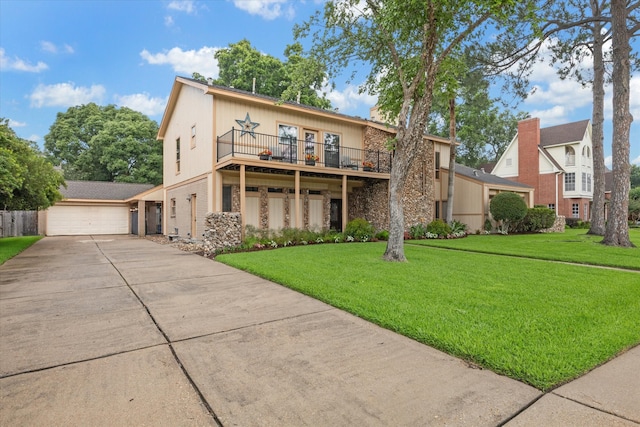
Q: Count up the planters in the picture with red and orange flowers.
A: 3